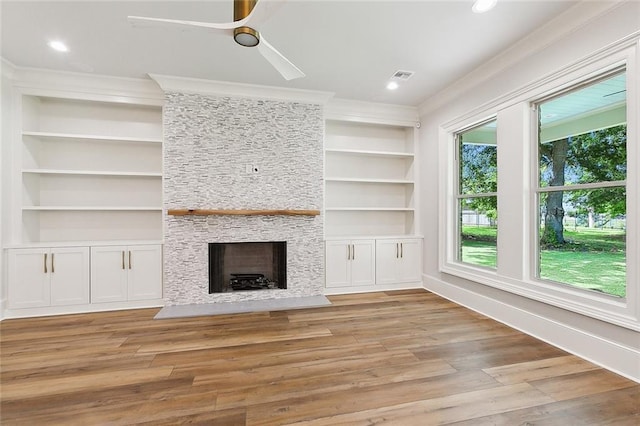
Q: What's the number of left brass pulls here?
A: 4